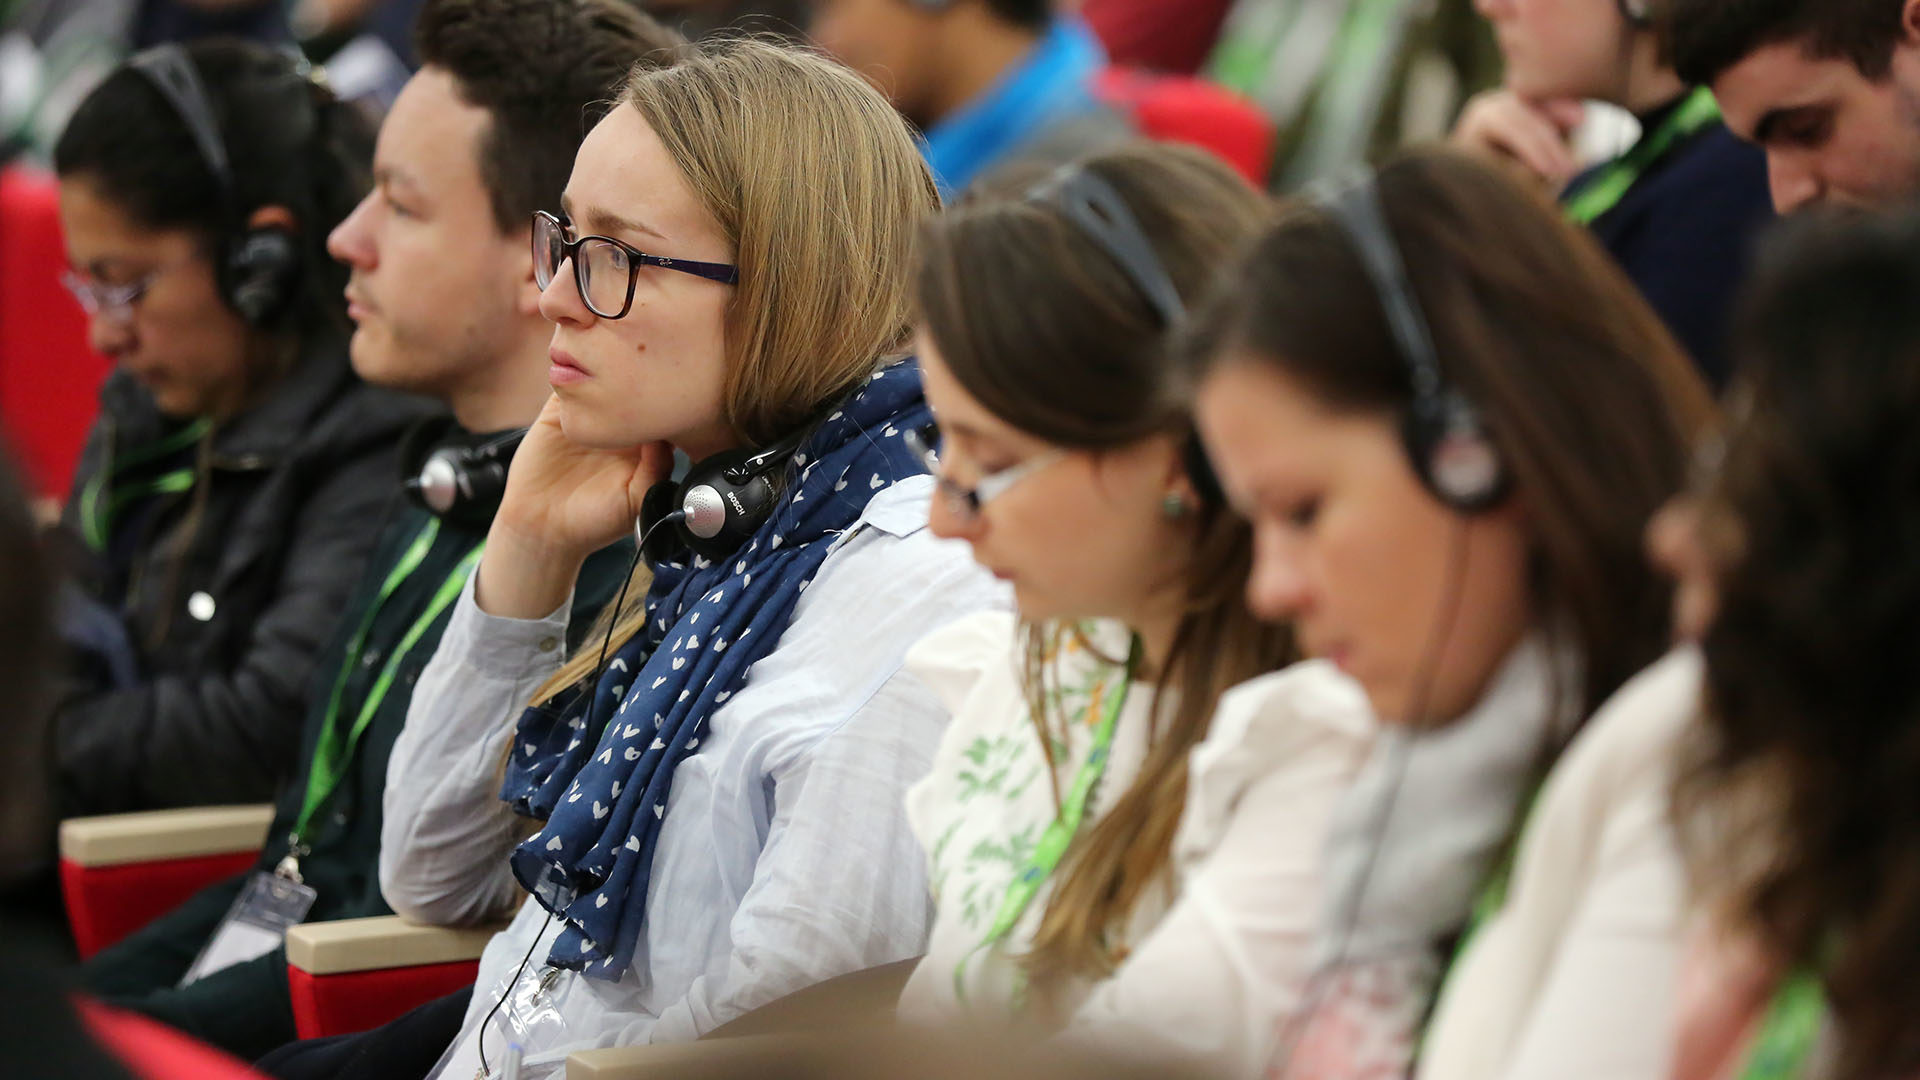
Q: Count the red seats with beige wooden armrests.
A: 2